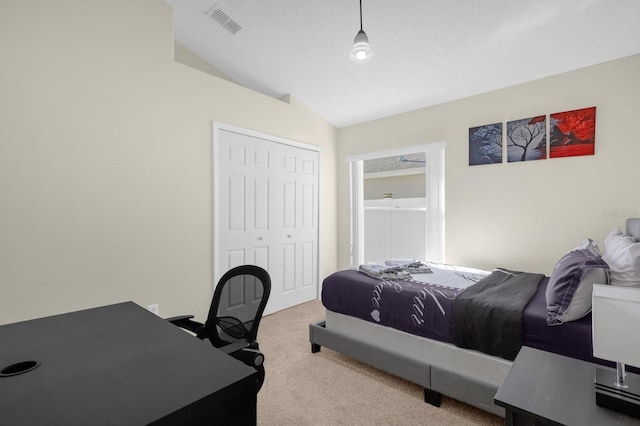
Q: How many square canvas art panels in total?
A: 3